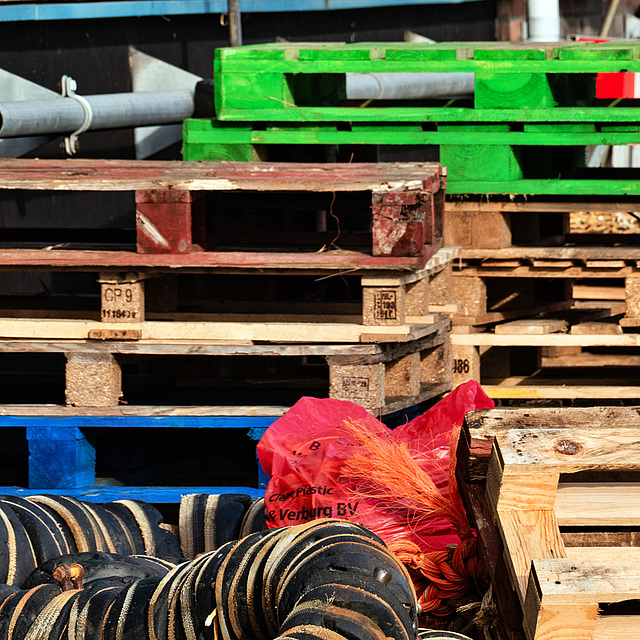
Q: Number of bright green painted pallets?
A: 2